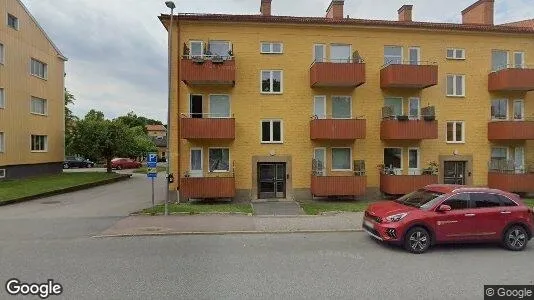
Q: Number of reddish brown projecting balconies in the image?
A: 12